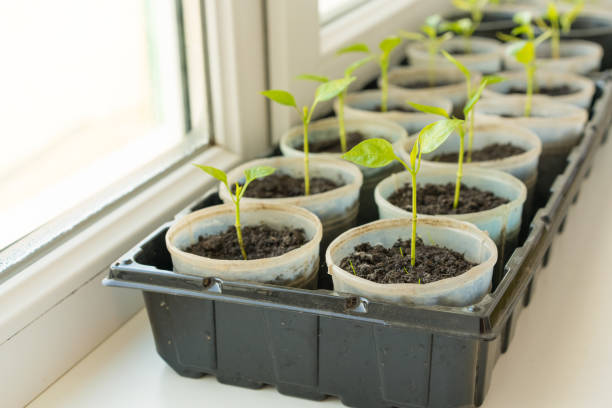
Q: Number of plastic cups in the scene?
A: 12